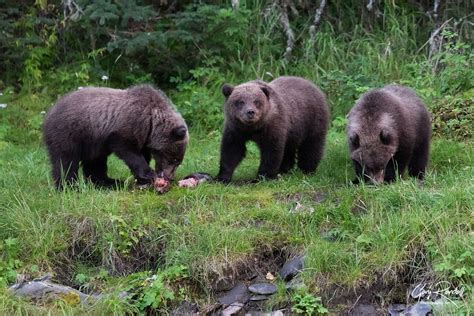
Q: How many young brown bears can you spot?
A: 3